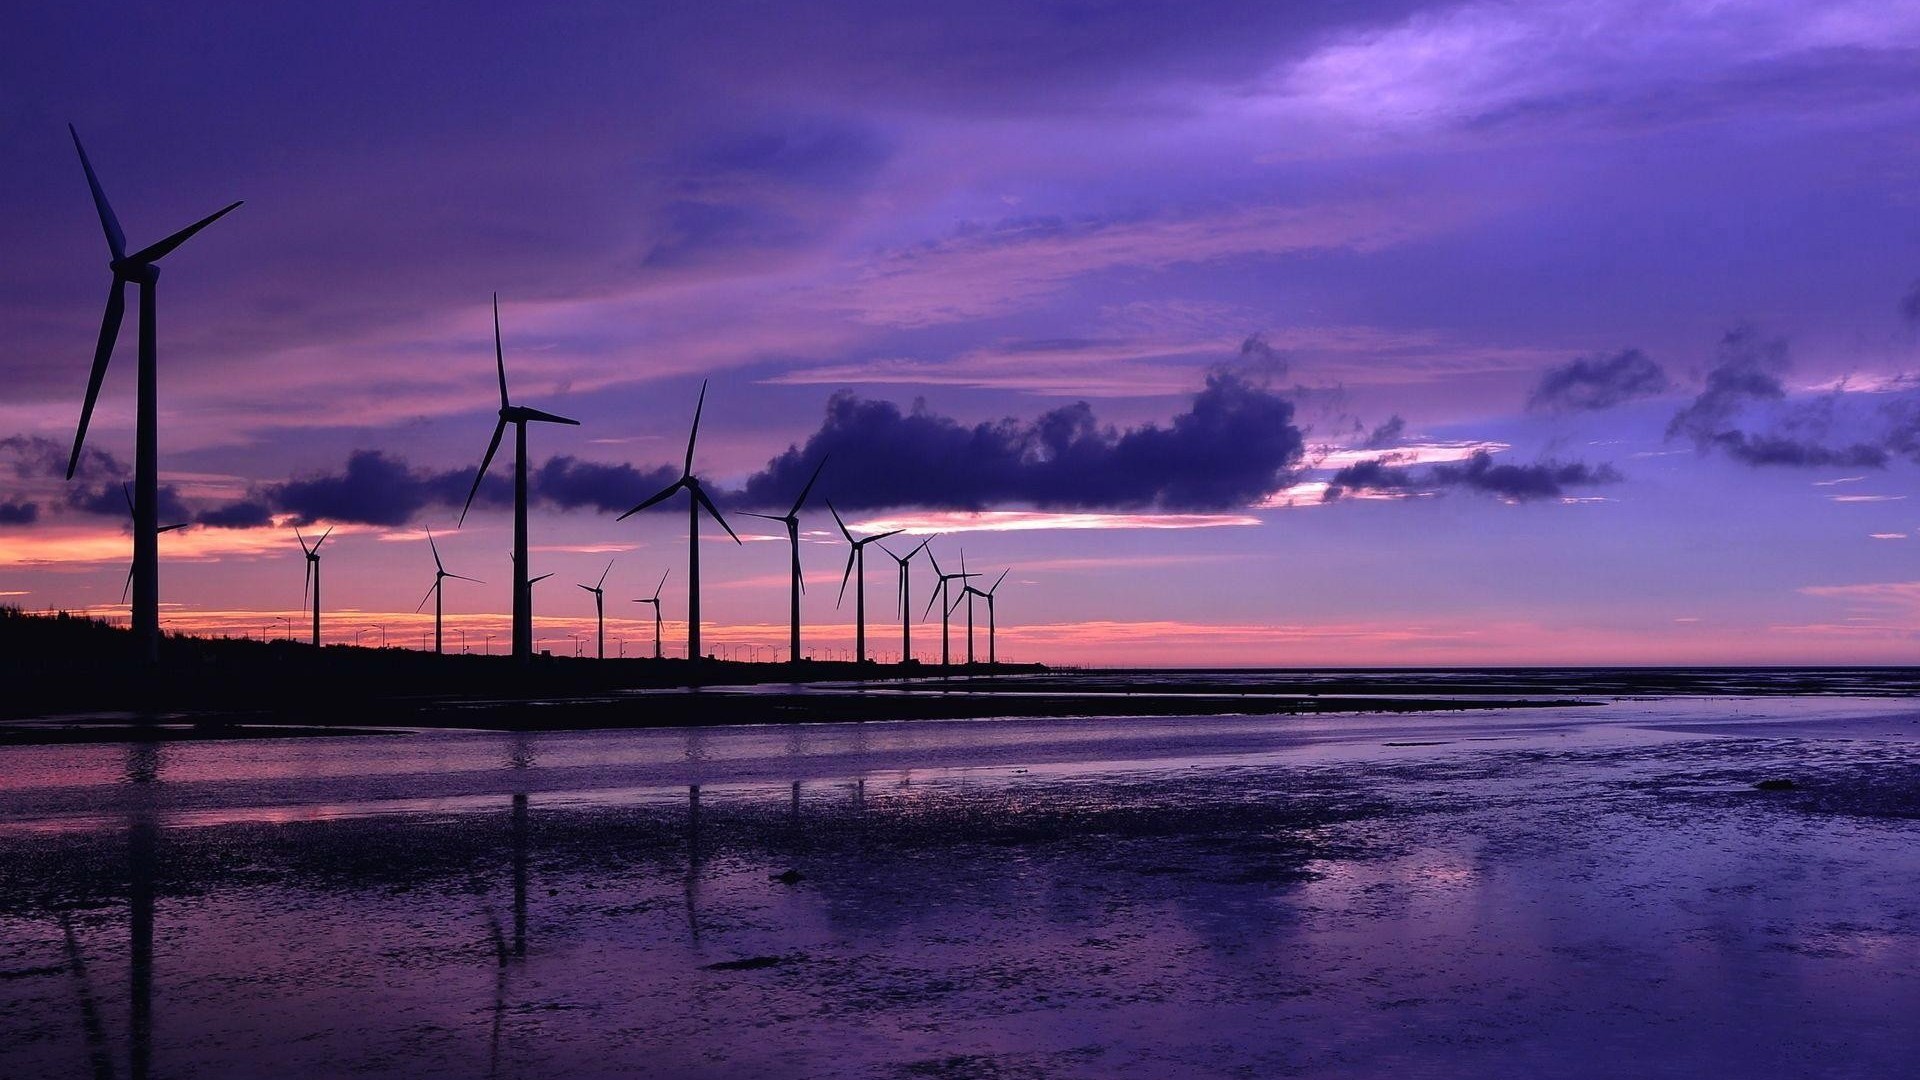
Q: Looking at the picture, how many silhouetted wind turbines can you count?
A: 15